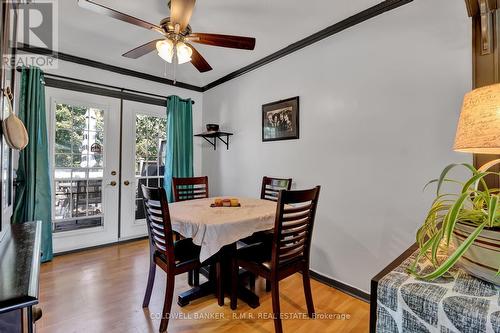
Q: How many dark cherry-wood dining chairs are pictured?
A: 4